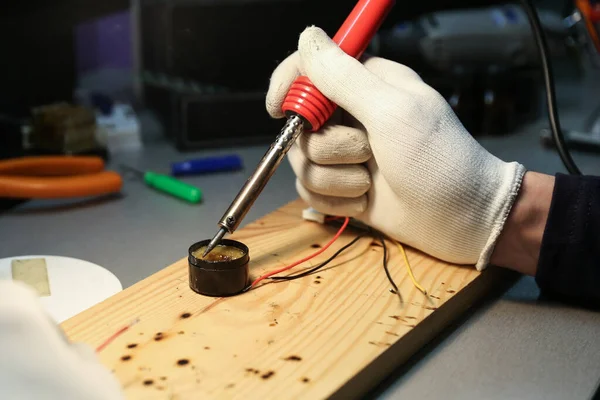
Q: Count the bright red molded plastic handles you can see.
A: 1